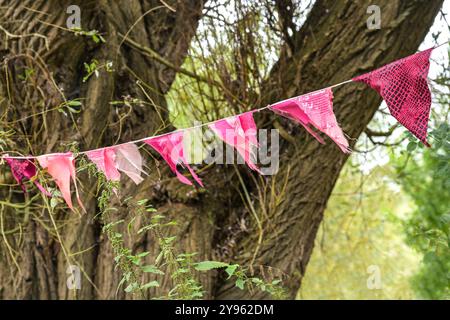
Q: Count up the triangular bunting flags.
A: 7